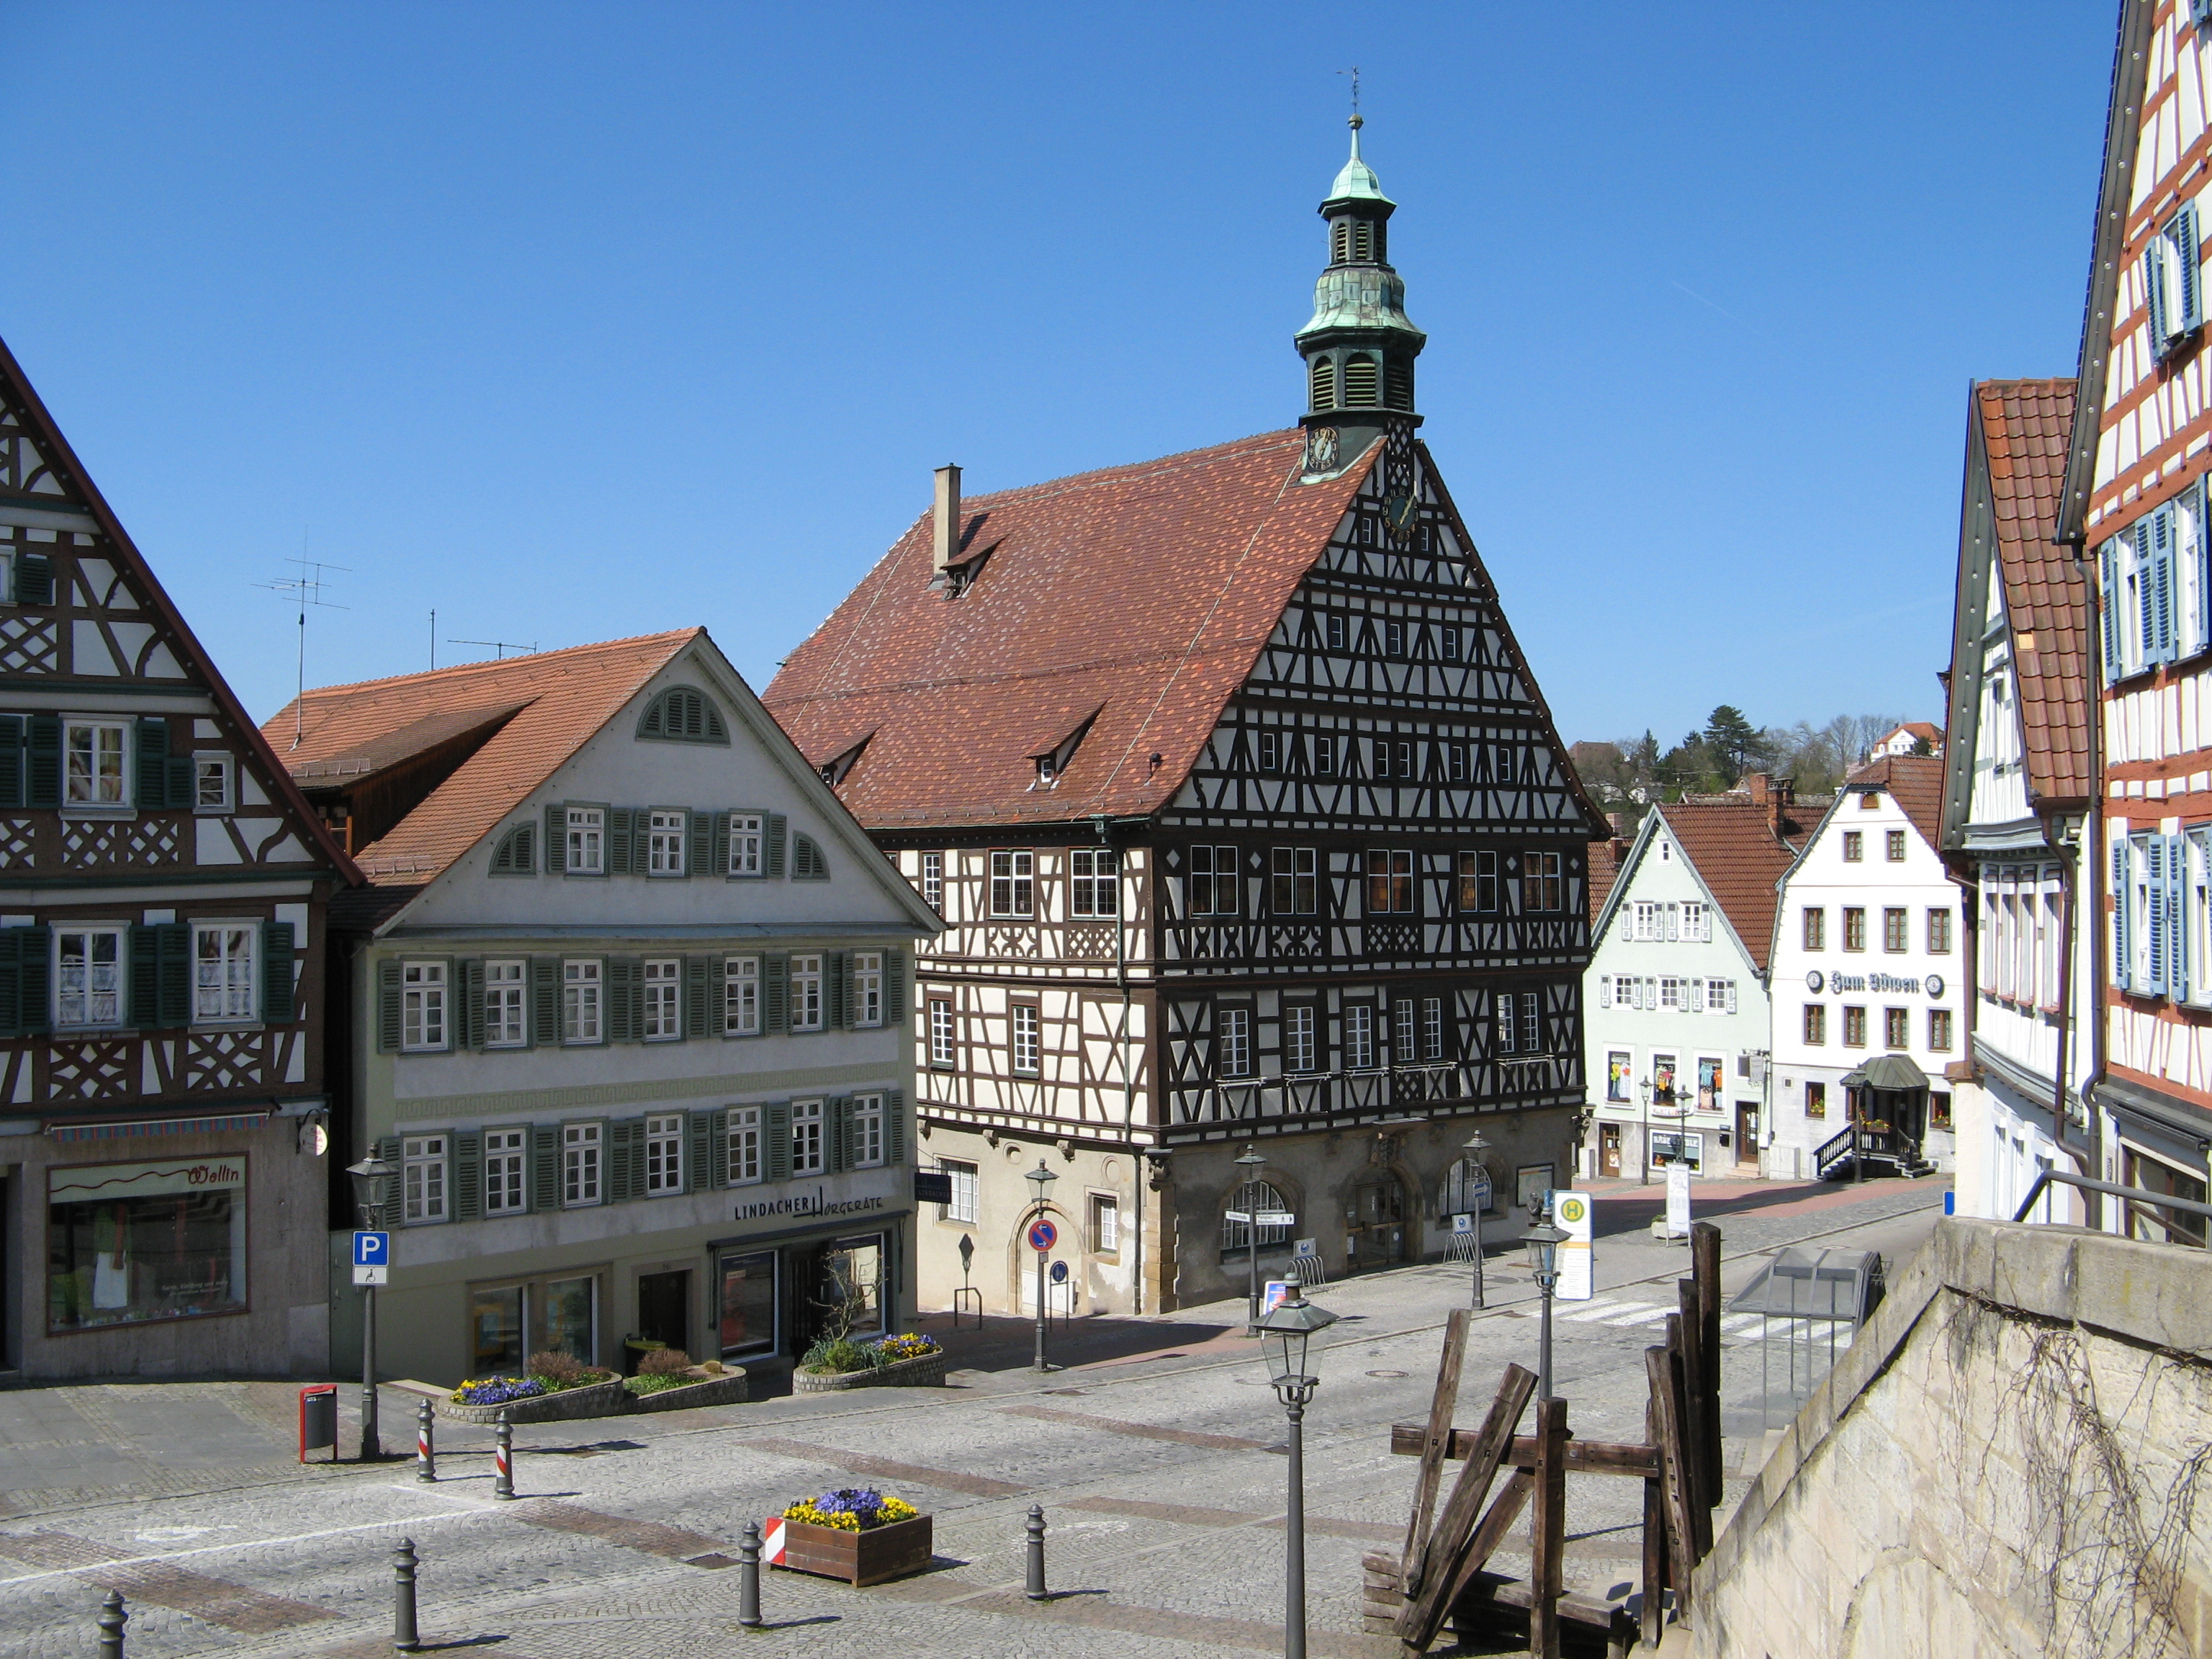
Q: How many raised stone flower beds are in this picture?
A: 3